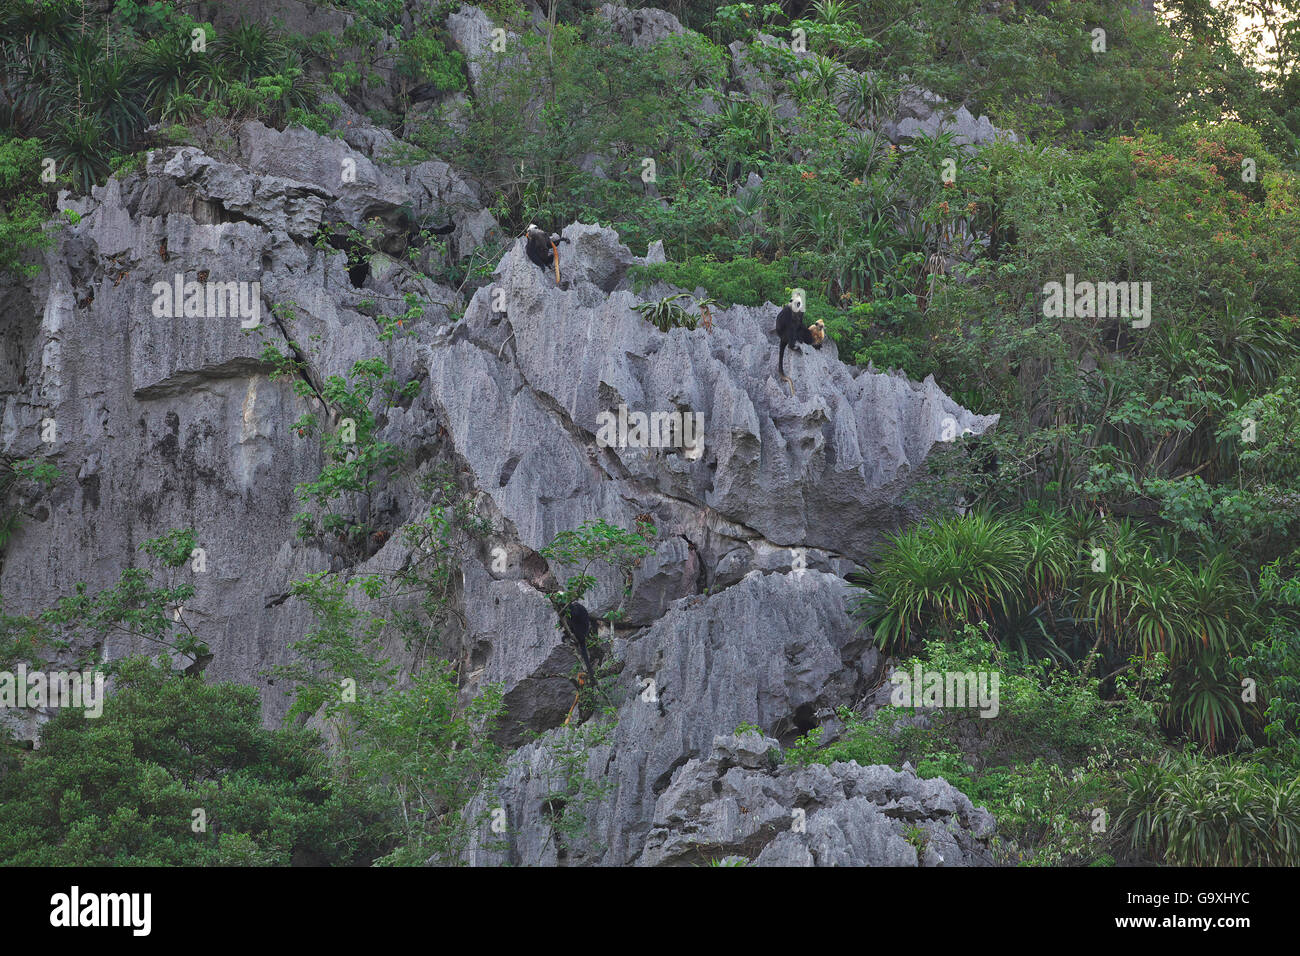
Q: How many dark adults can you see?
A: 3